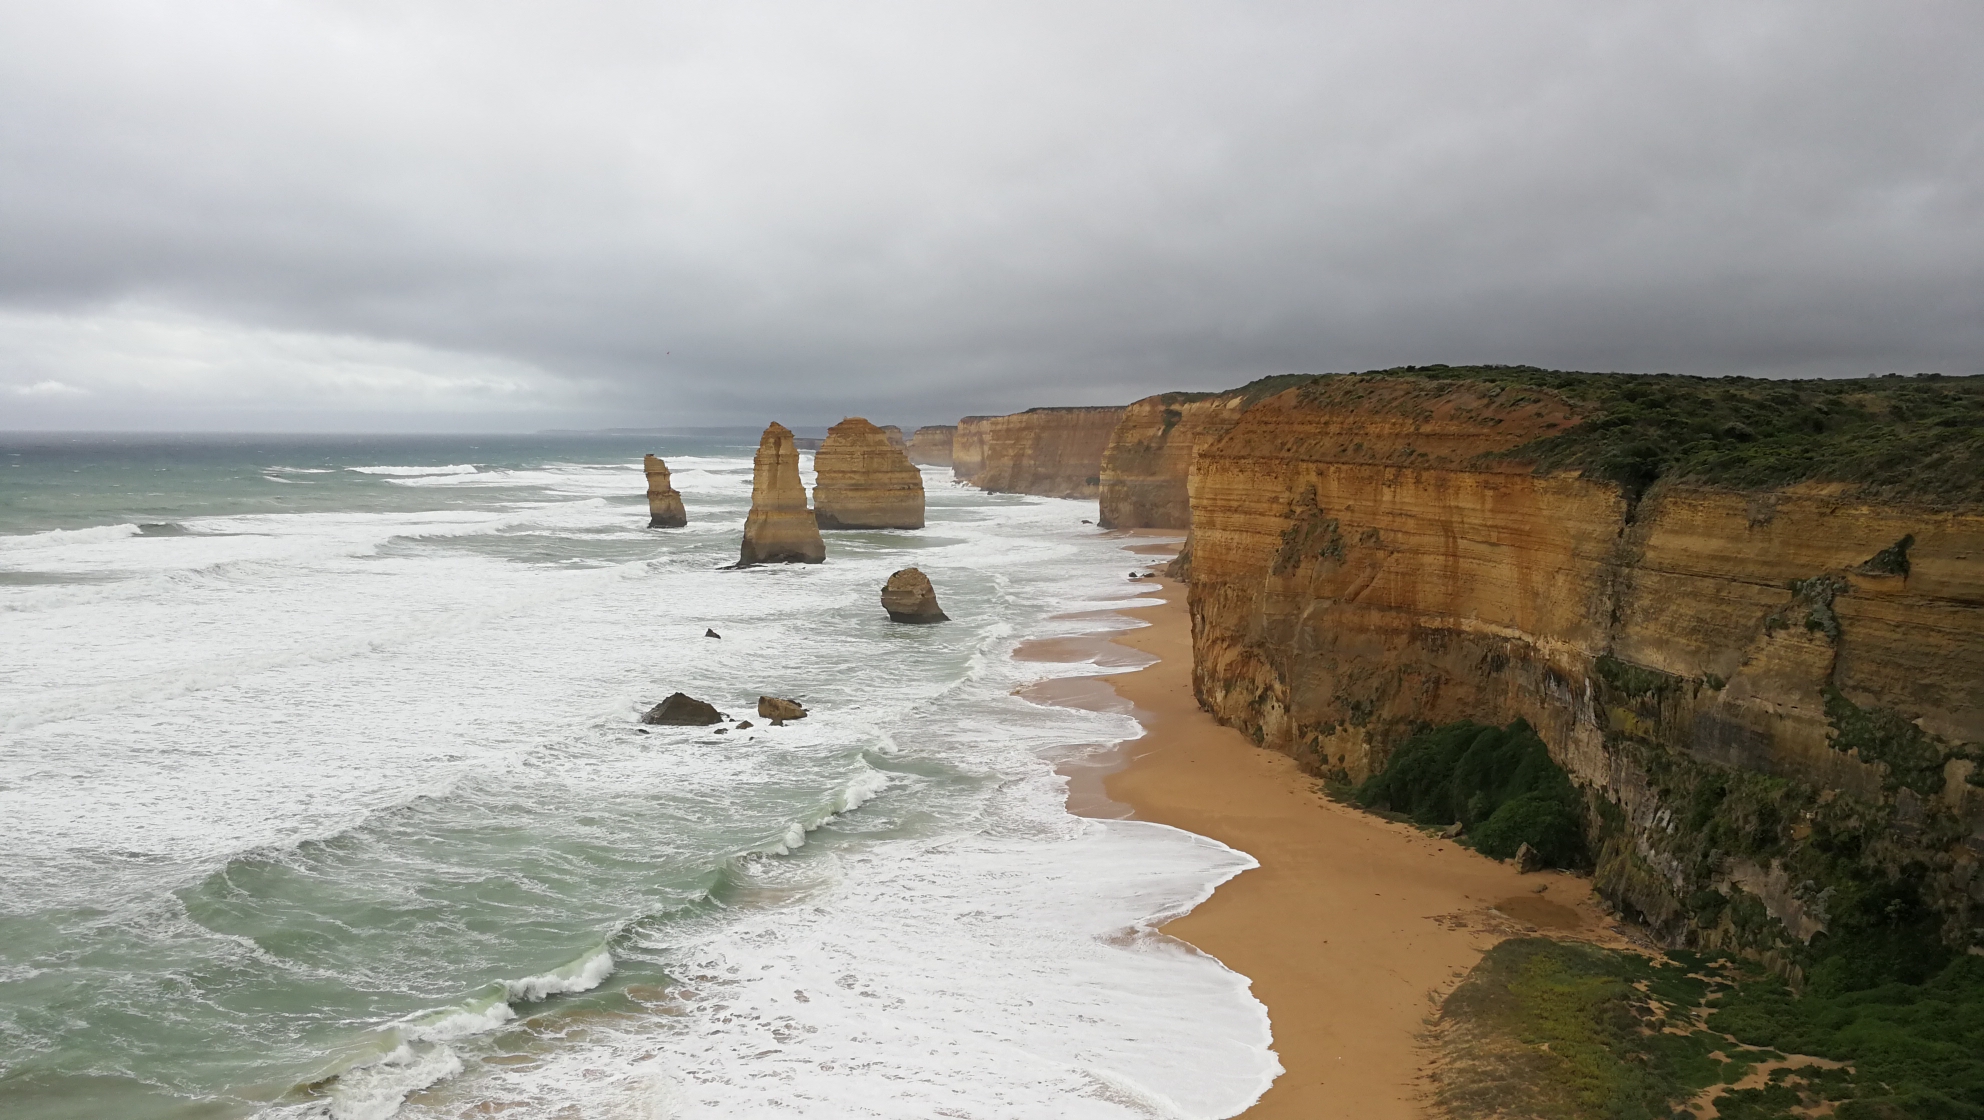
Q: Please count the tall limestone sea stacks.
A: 3